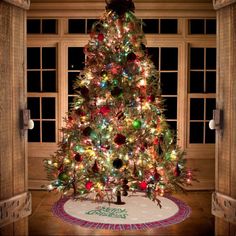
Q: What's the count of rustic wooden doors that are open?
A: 2